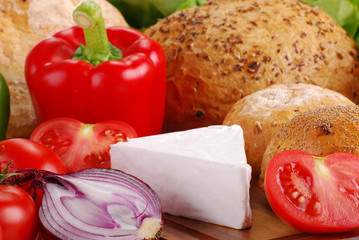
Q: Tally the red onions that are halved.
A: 1